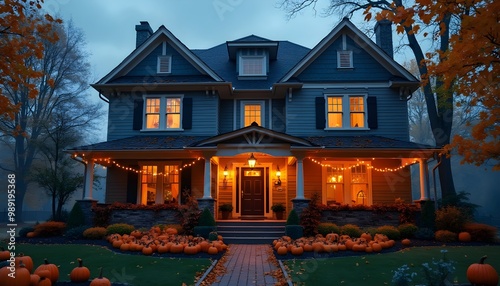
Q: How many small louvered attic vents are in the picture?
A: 2